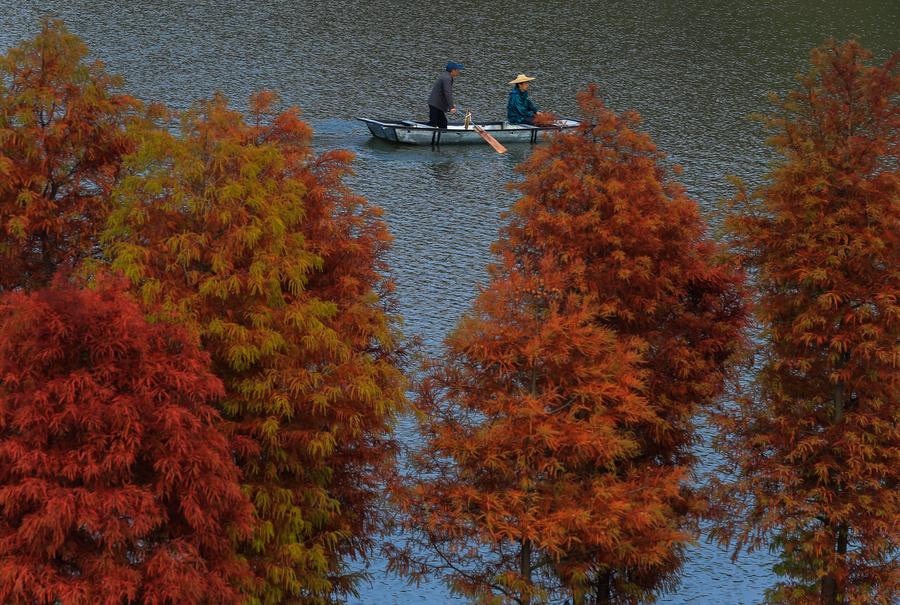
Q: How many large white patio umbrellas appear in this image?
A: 0